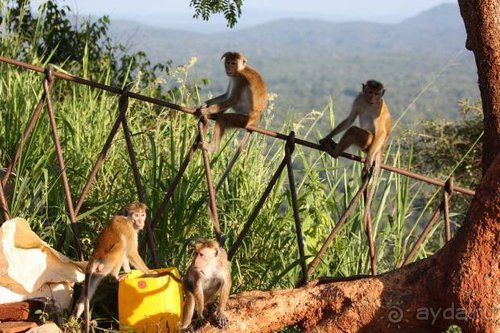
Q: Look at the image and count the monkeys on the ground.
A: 2